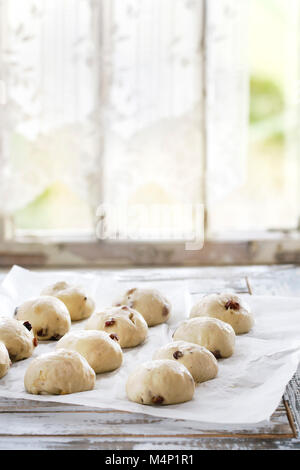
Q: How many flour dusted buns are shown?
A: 12